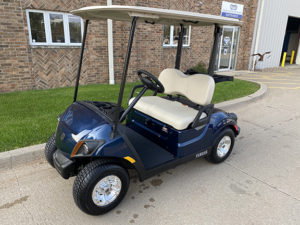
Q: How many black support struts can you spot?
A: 4